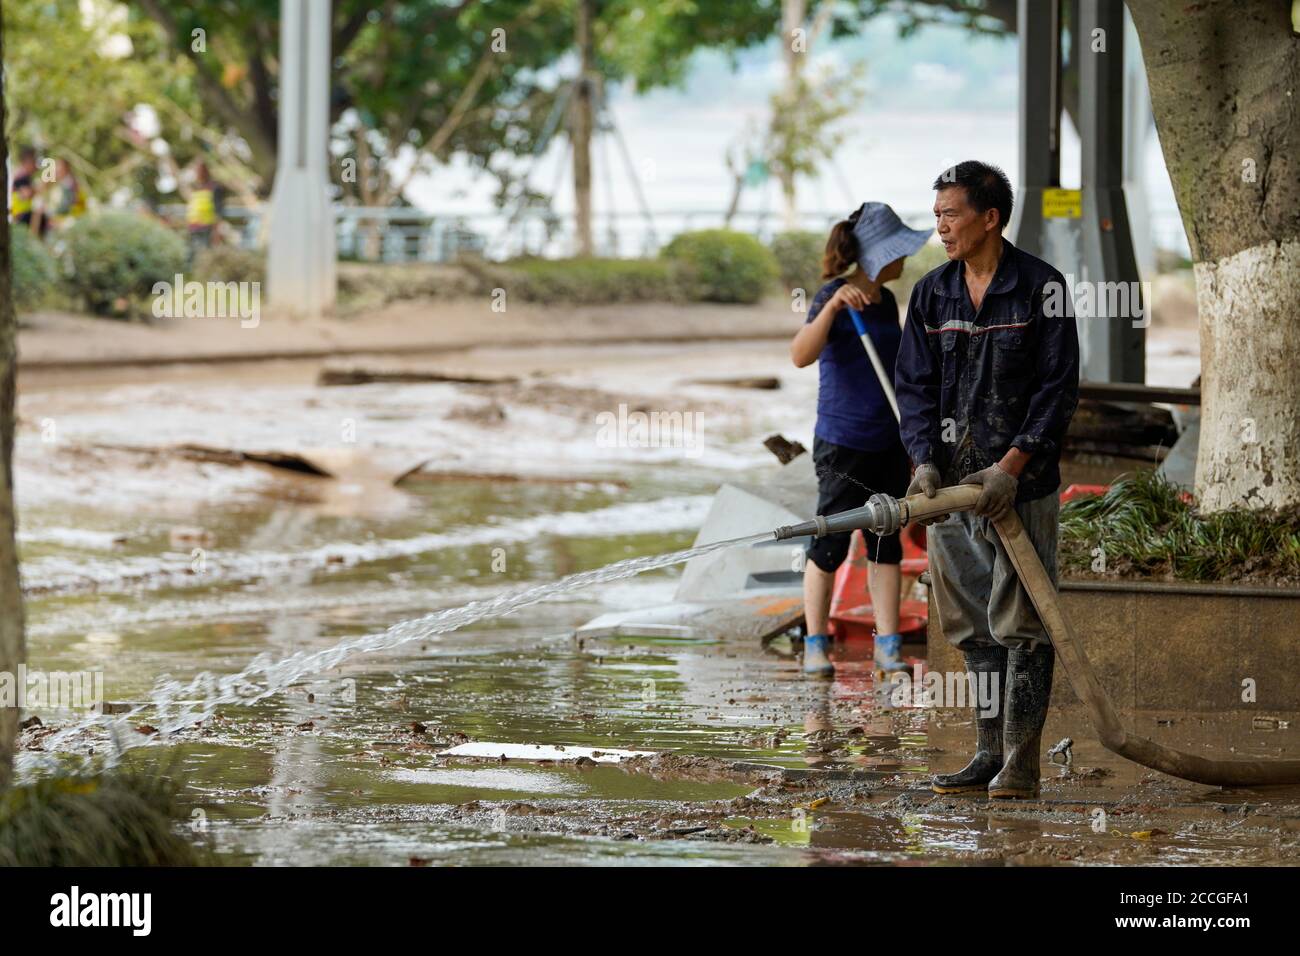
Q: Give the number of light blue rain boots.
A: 2